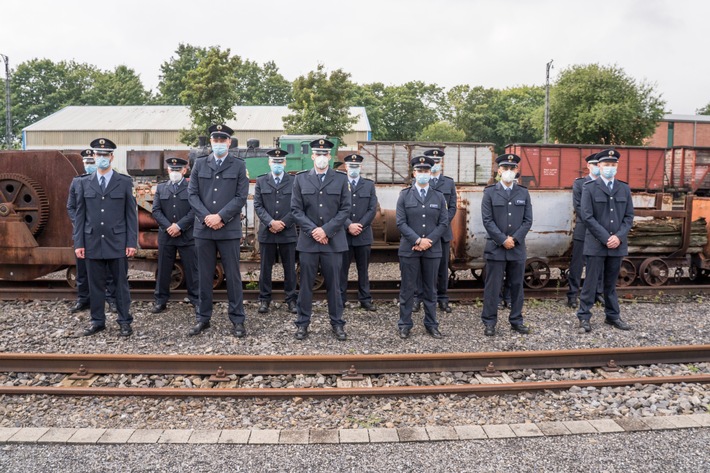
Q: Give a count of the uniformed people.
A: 12